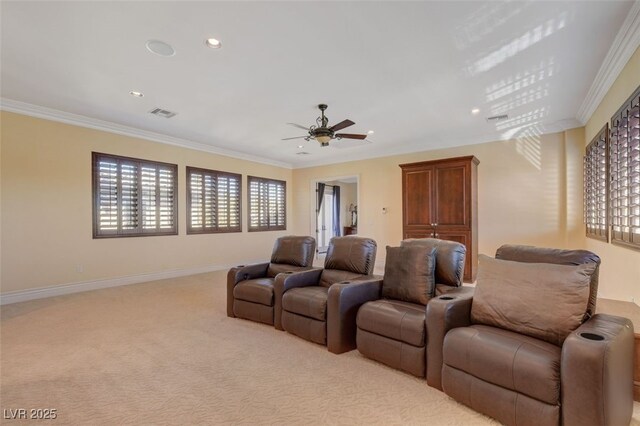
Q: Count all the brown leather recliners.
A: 4